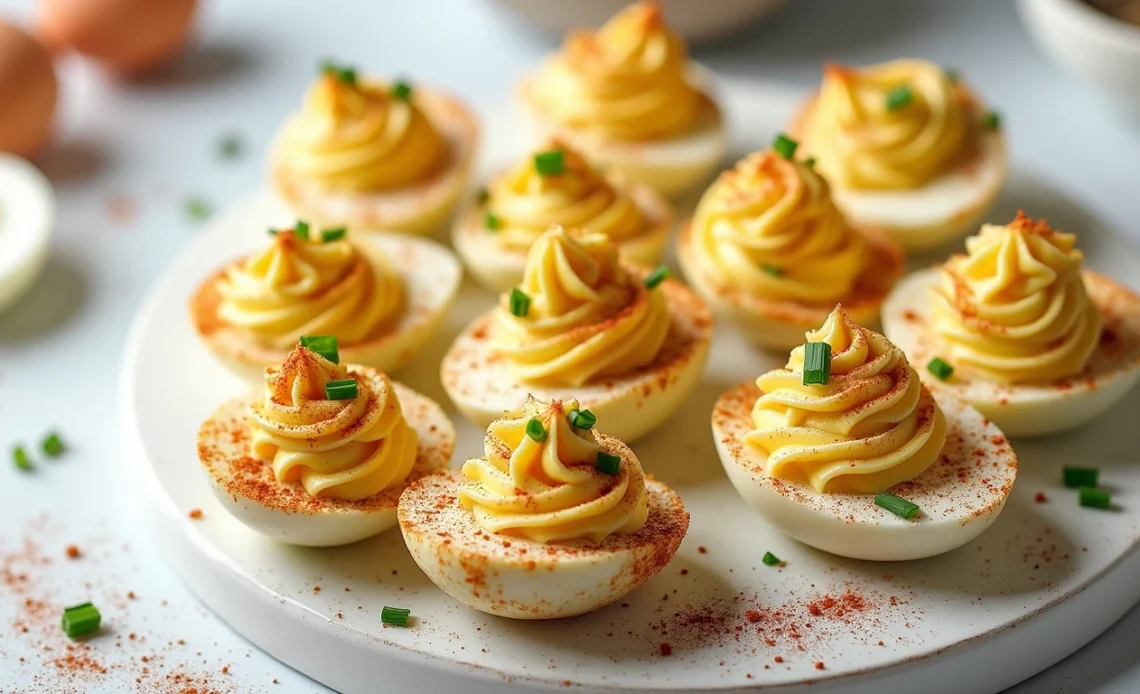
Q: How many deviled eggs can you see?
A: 11